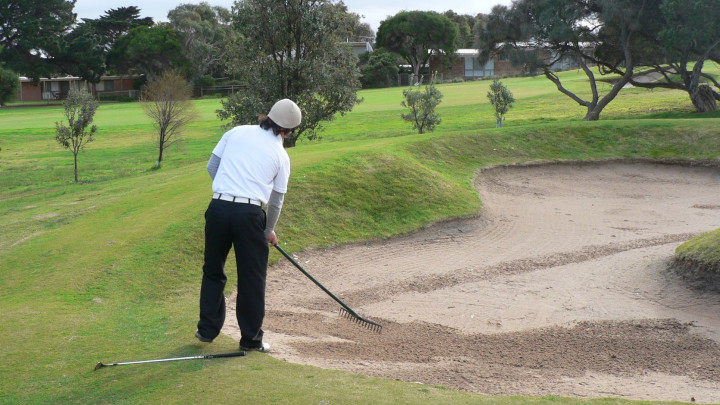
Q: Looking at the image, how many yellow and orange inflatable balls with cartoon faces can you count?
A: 0